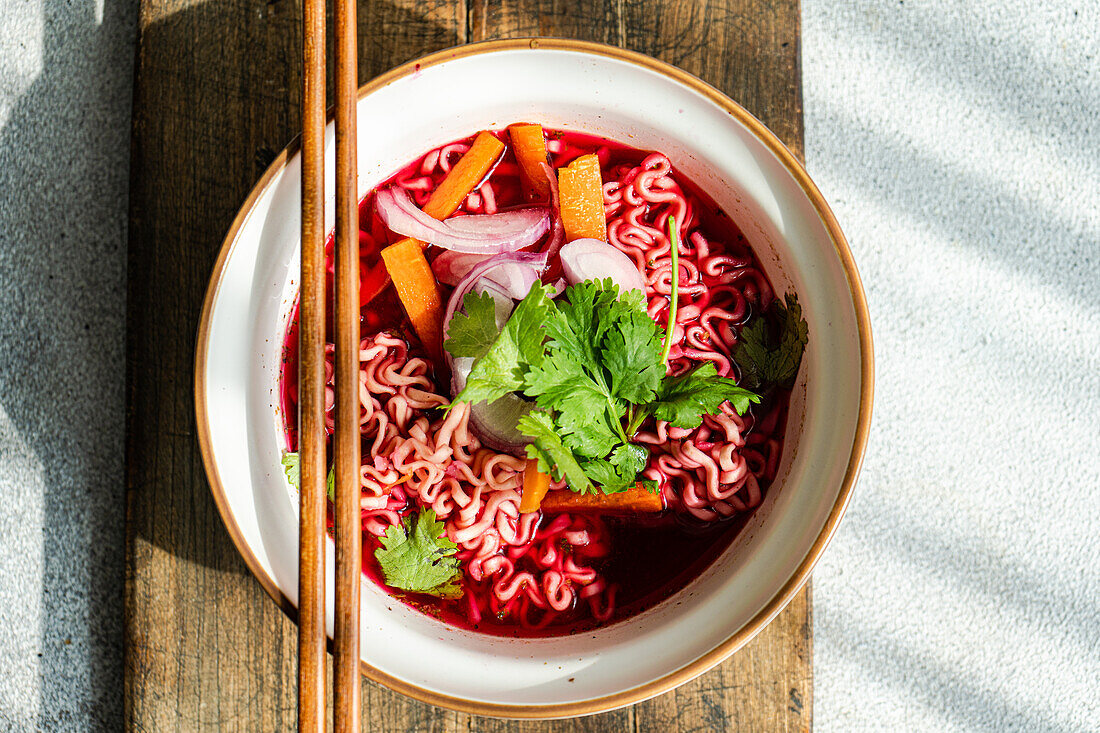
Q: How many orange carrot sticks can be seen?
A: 6